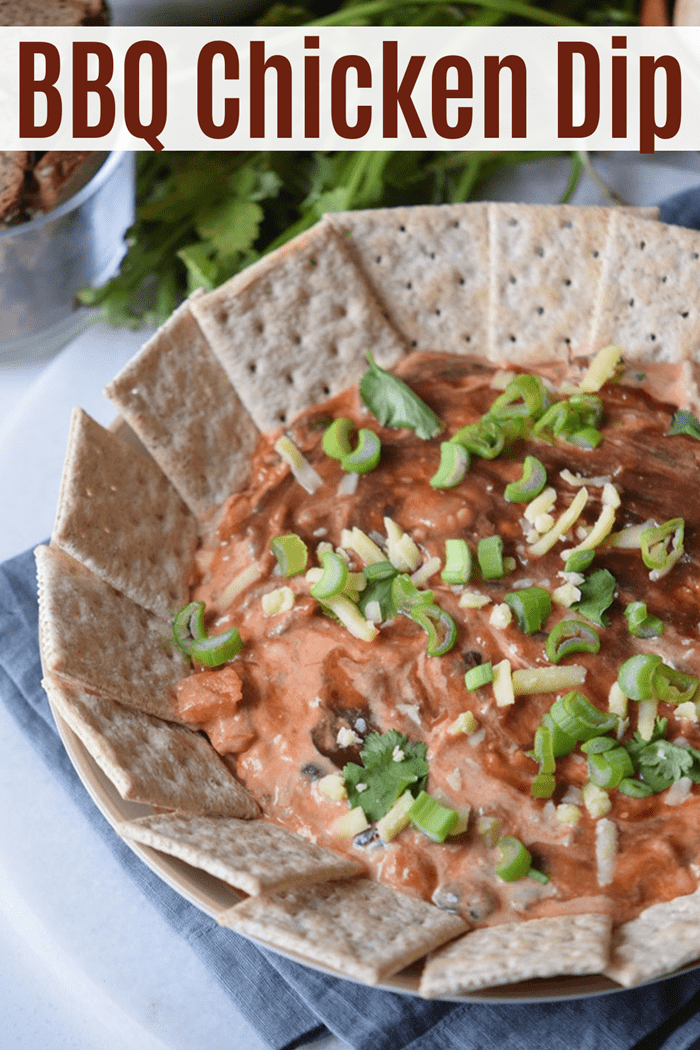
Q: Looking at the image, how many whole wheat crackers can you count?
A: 12